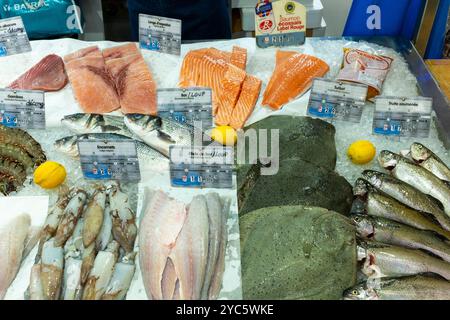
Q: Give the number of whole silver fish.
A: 10